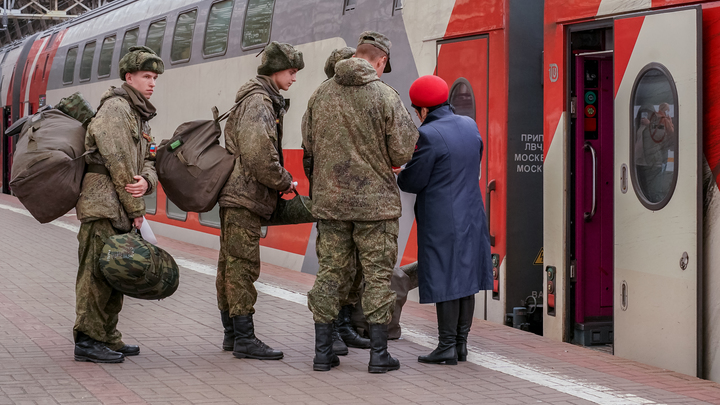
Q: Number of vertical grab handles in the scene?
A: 2